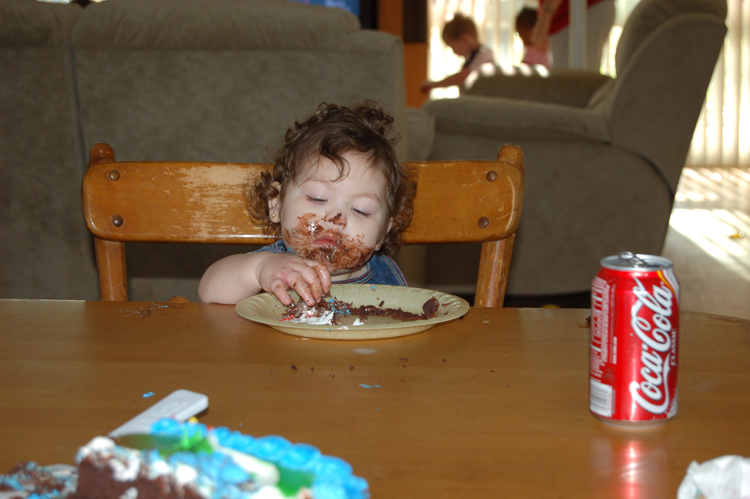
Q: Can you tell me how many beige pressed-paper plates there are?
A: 1